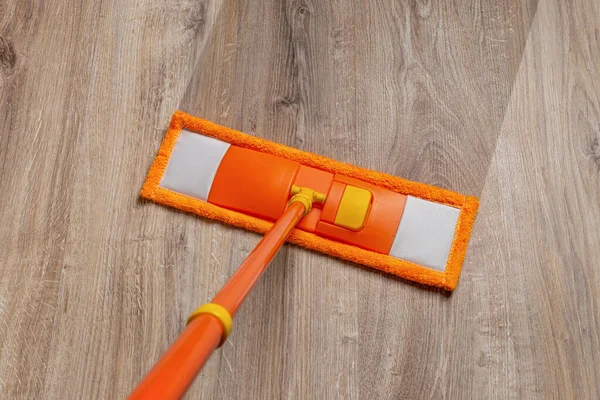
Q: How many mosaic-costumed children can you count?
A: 0